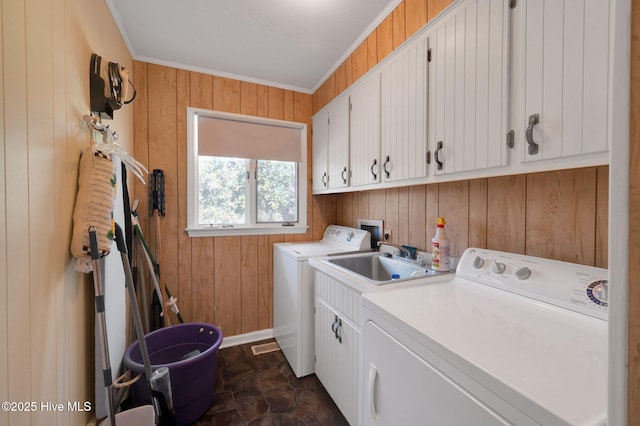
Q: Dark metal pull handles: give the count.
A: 8